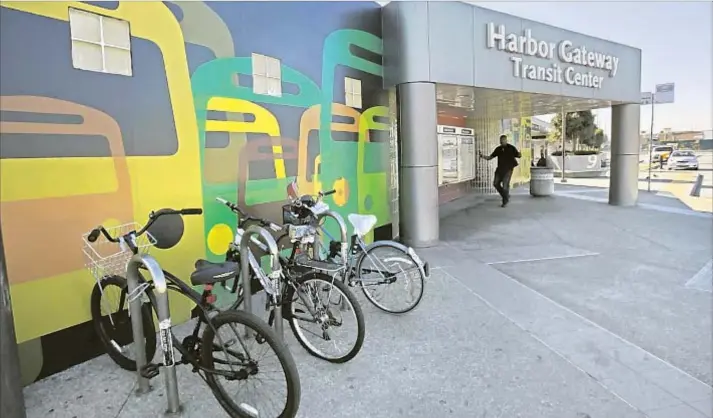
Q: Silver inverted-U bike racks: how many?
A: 3